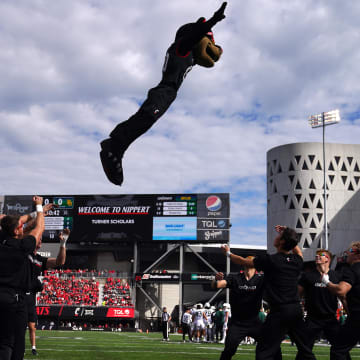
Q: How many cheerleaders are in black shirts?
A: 6